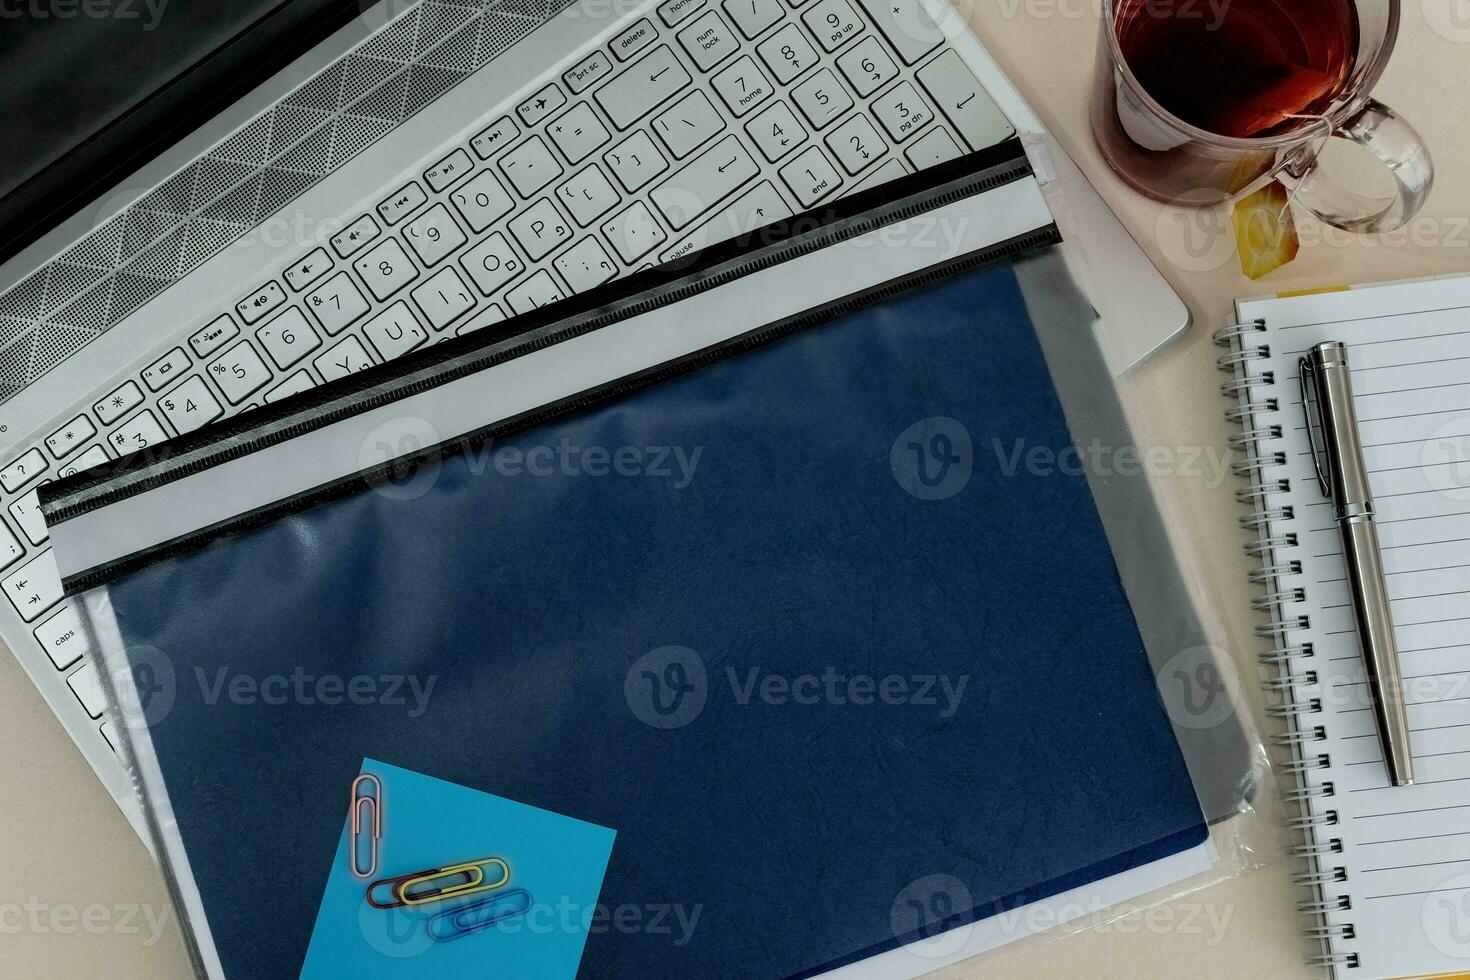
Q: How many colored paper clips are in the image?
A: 4